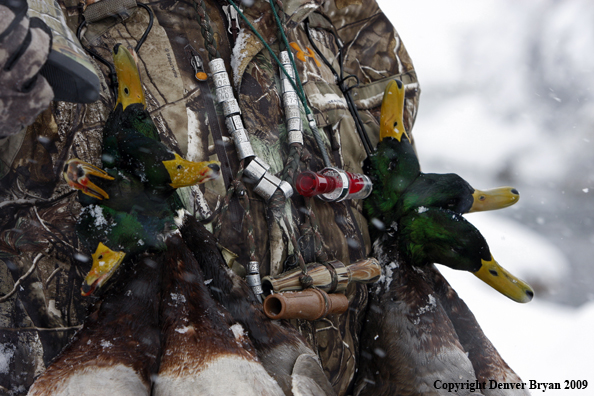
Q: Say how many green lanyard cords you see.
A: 2